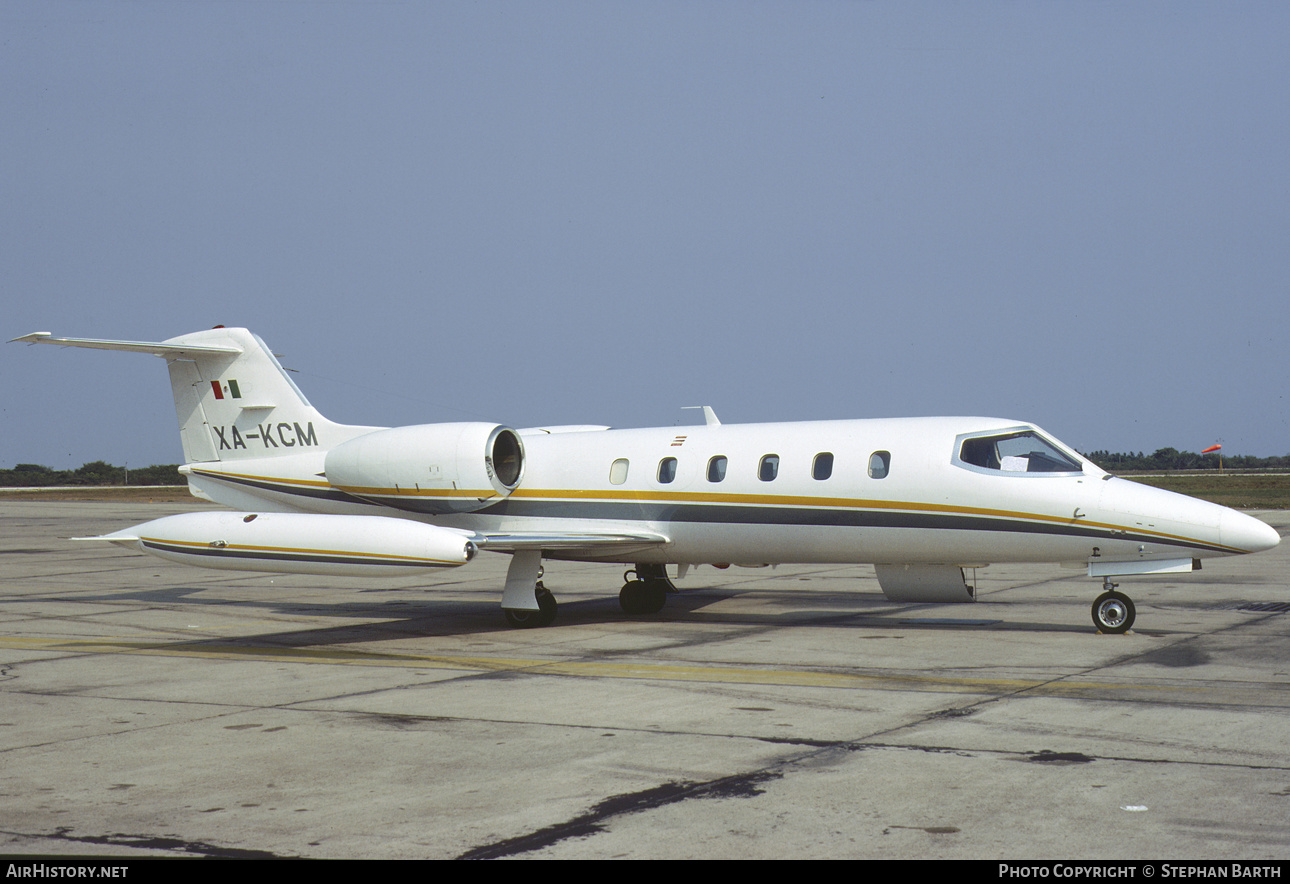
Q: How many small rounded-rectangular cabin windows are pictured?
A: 6